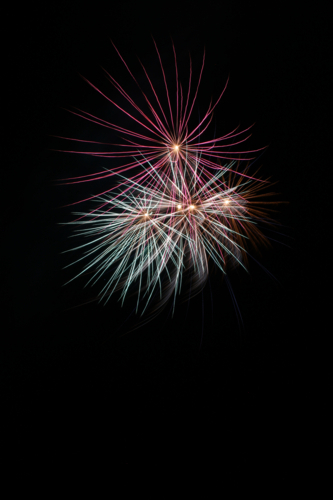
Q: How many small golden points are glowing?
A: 5